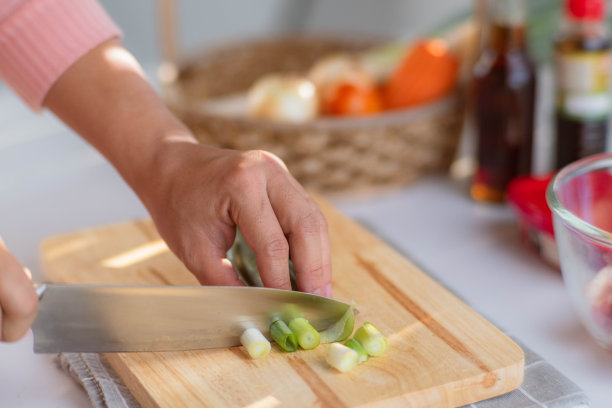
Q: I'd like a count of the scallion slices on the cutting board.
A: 6